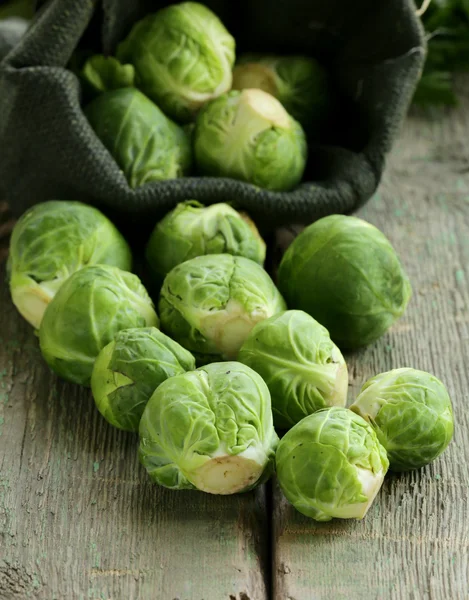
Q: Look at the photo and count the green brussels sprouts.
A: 14